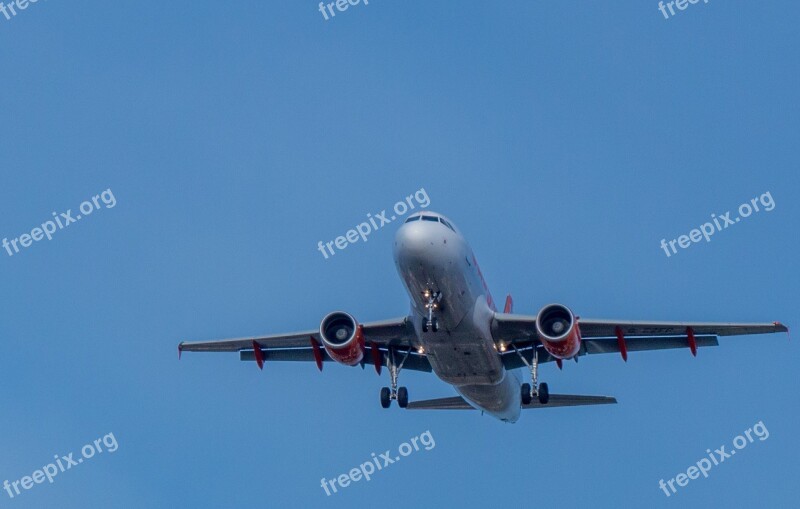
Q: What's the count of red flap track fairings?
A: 6